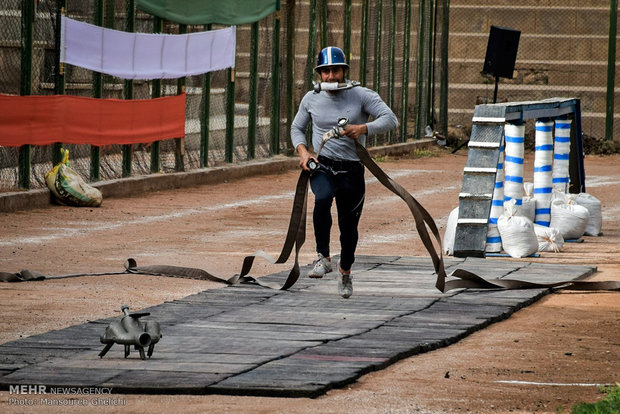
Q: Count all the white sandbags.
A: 6